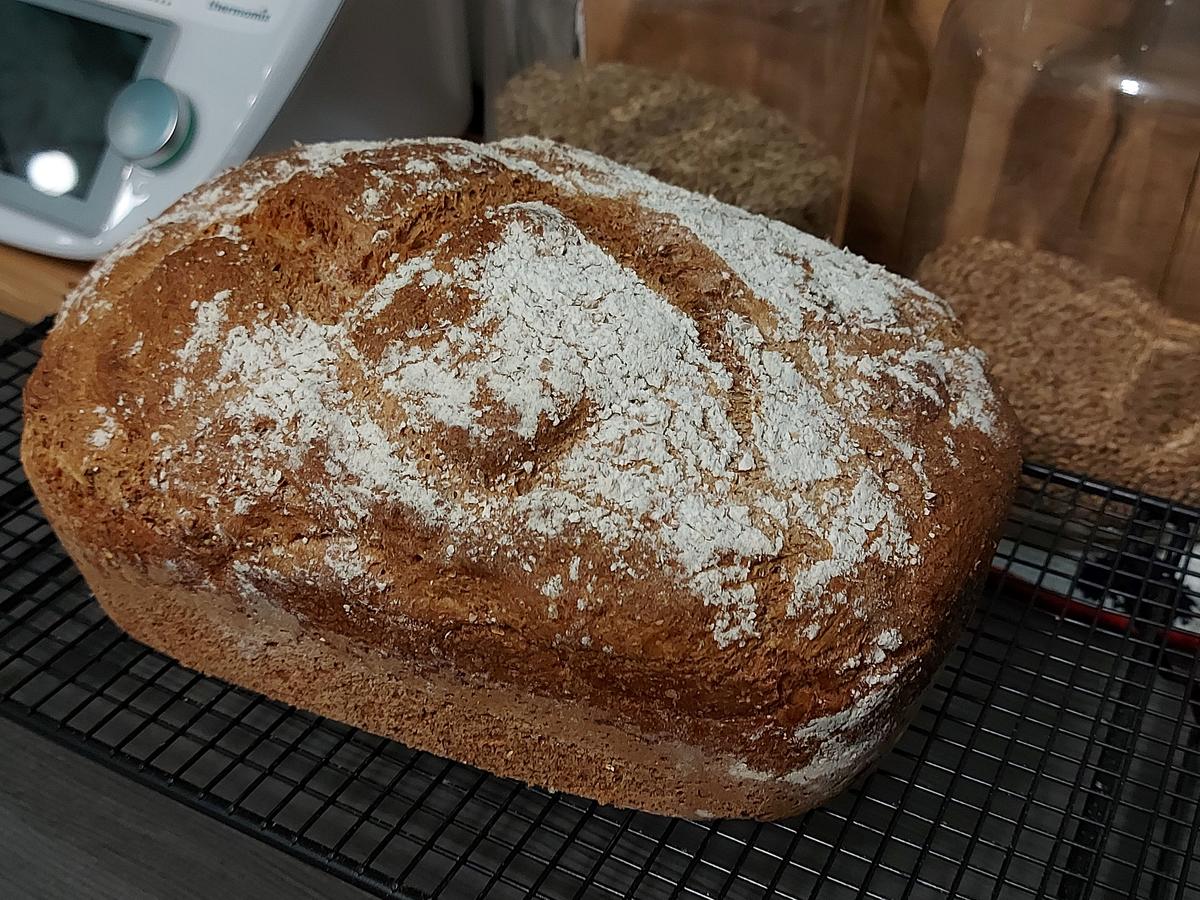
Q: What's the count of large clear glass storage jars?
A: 2